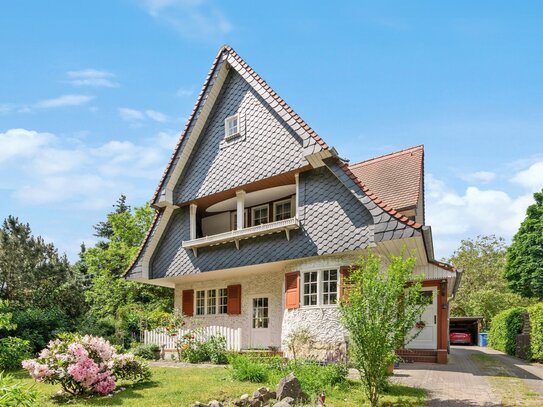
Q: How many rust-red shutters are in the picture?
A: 4